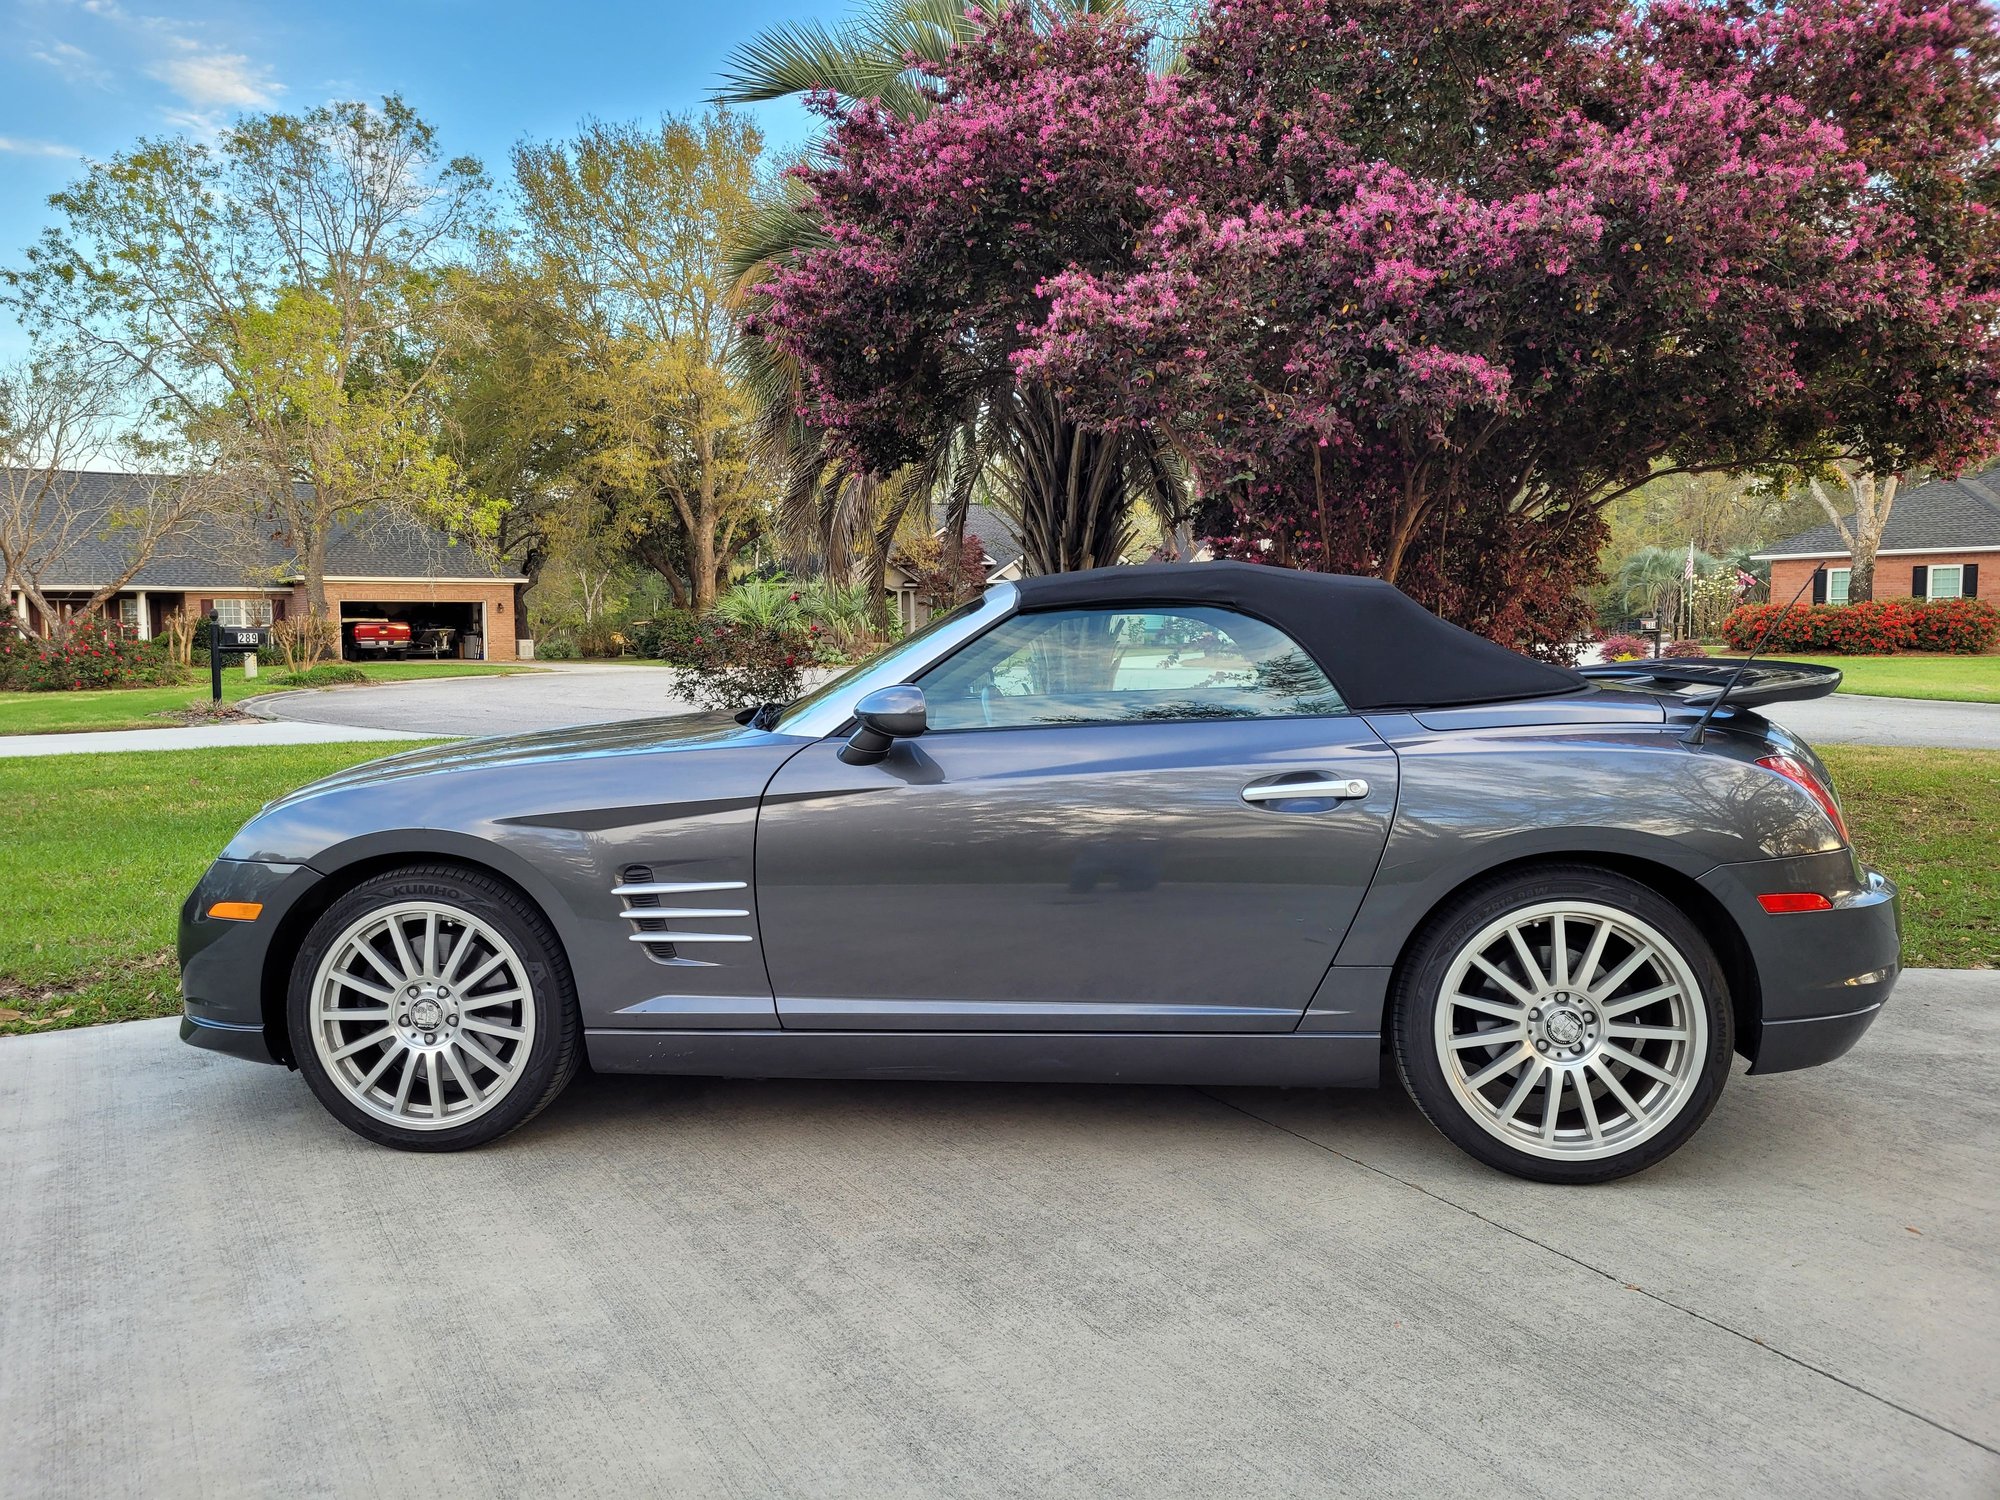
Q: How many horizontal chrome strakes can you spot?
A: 3